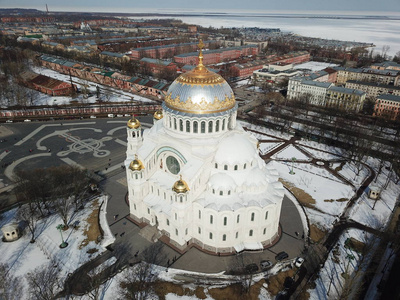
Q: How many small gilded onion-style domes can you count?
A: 4